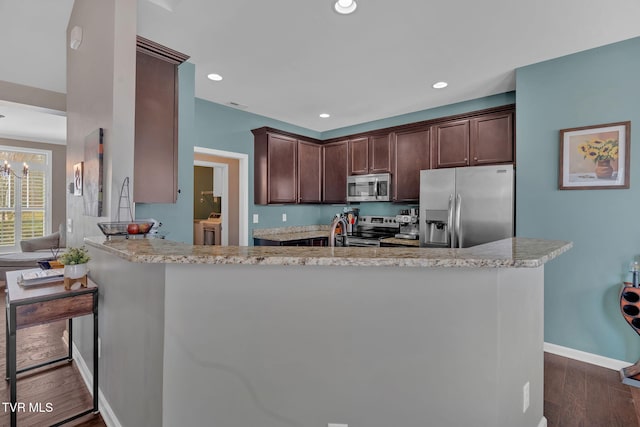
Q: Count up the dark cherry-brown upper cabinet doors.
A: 8